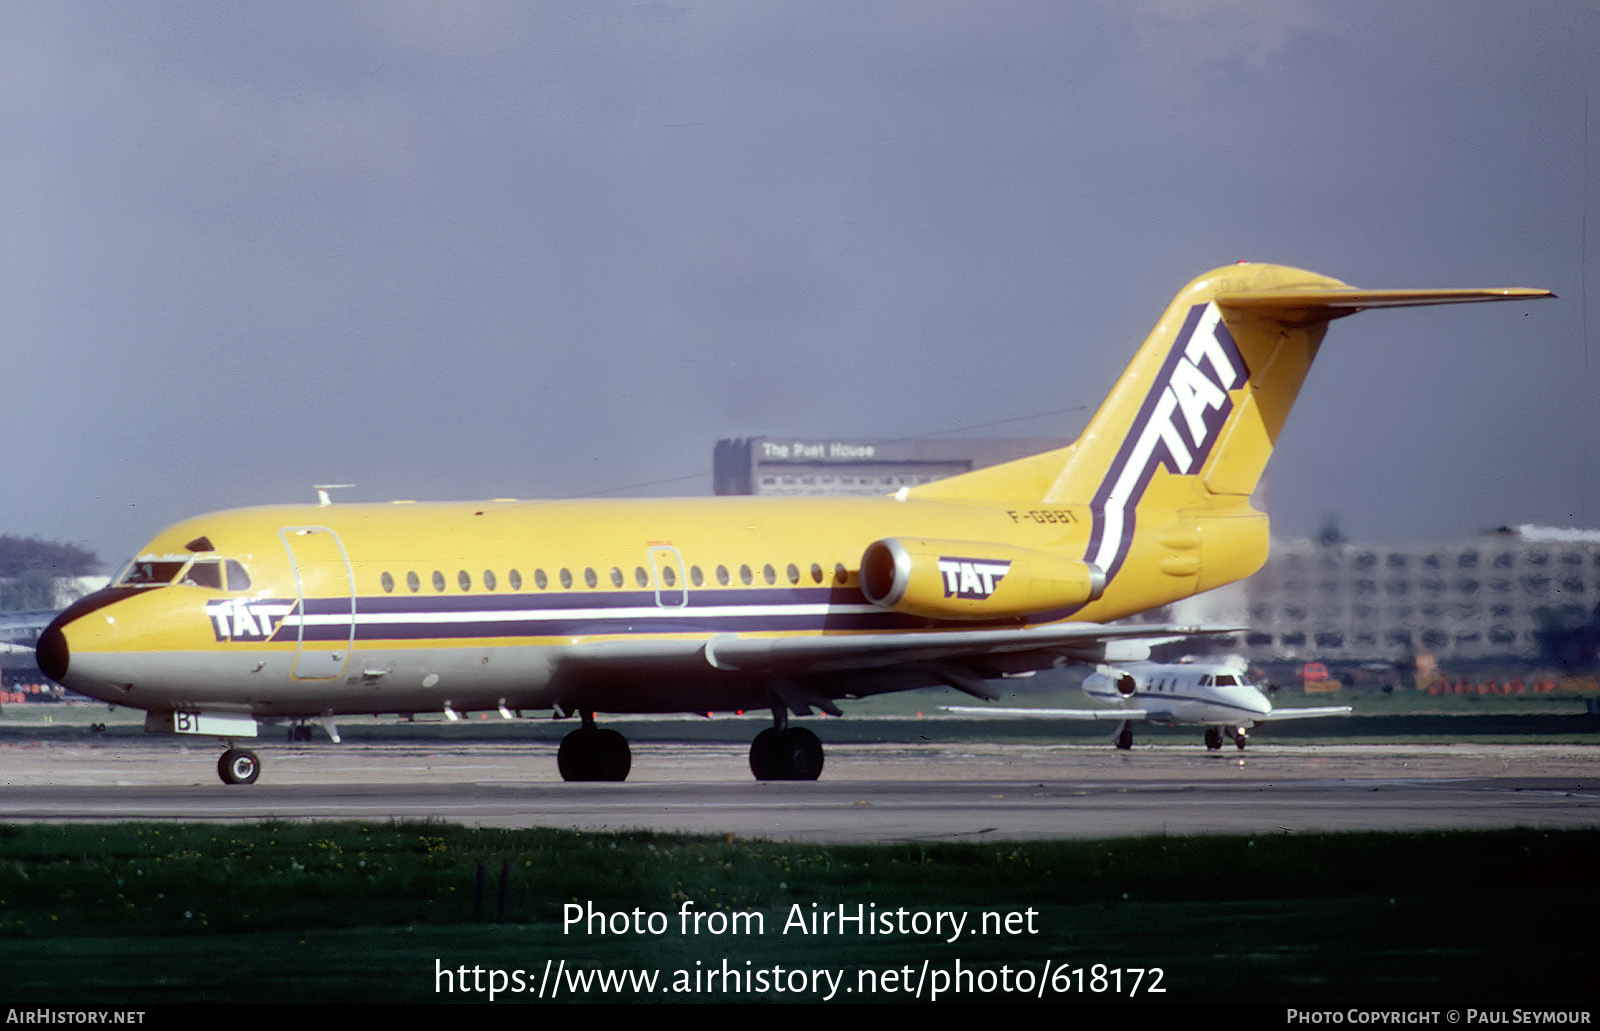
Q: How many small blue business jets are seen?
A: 0